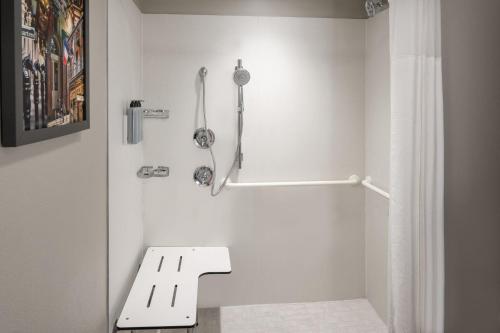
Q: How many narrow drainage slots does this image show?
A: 4